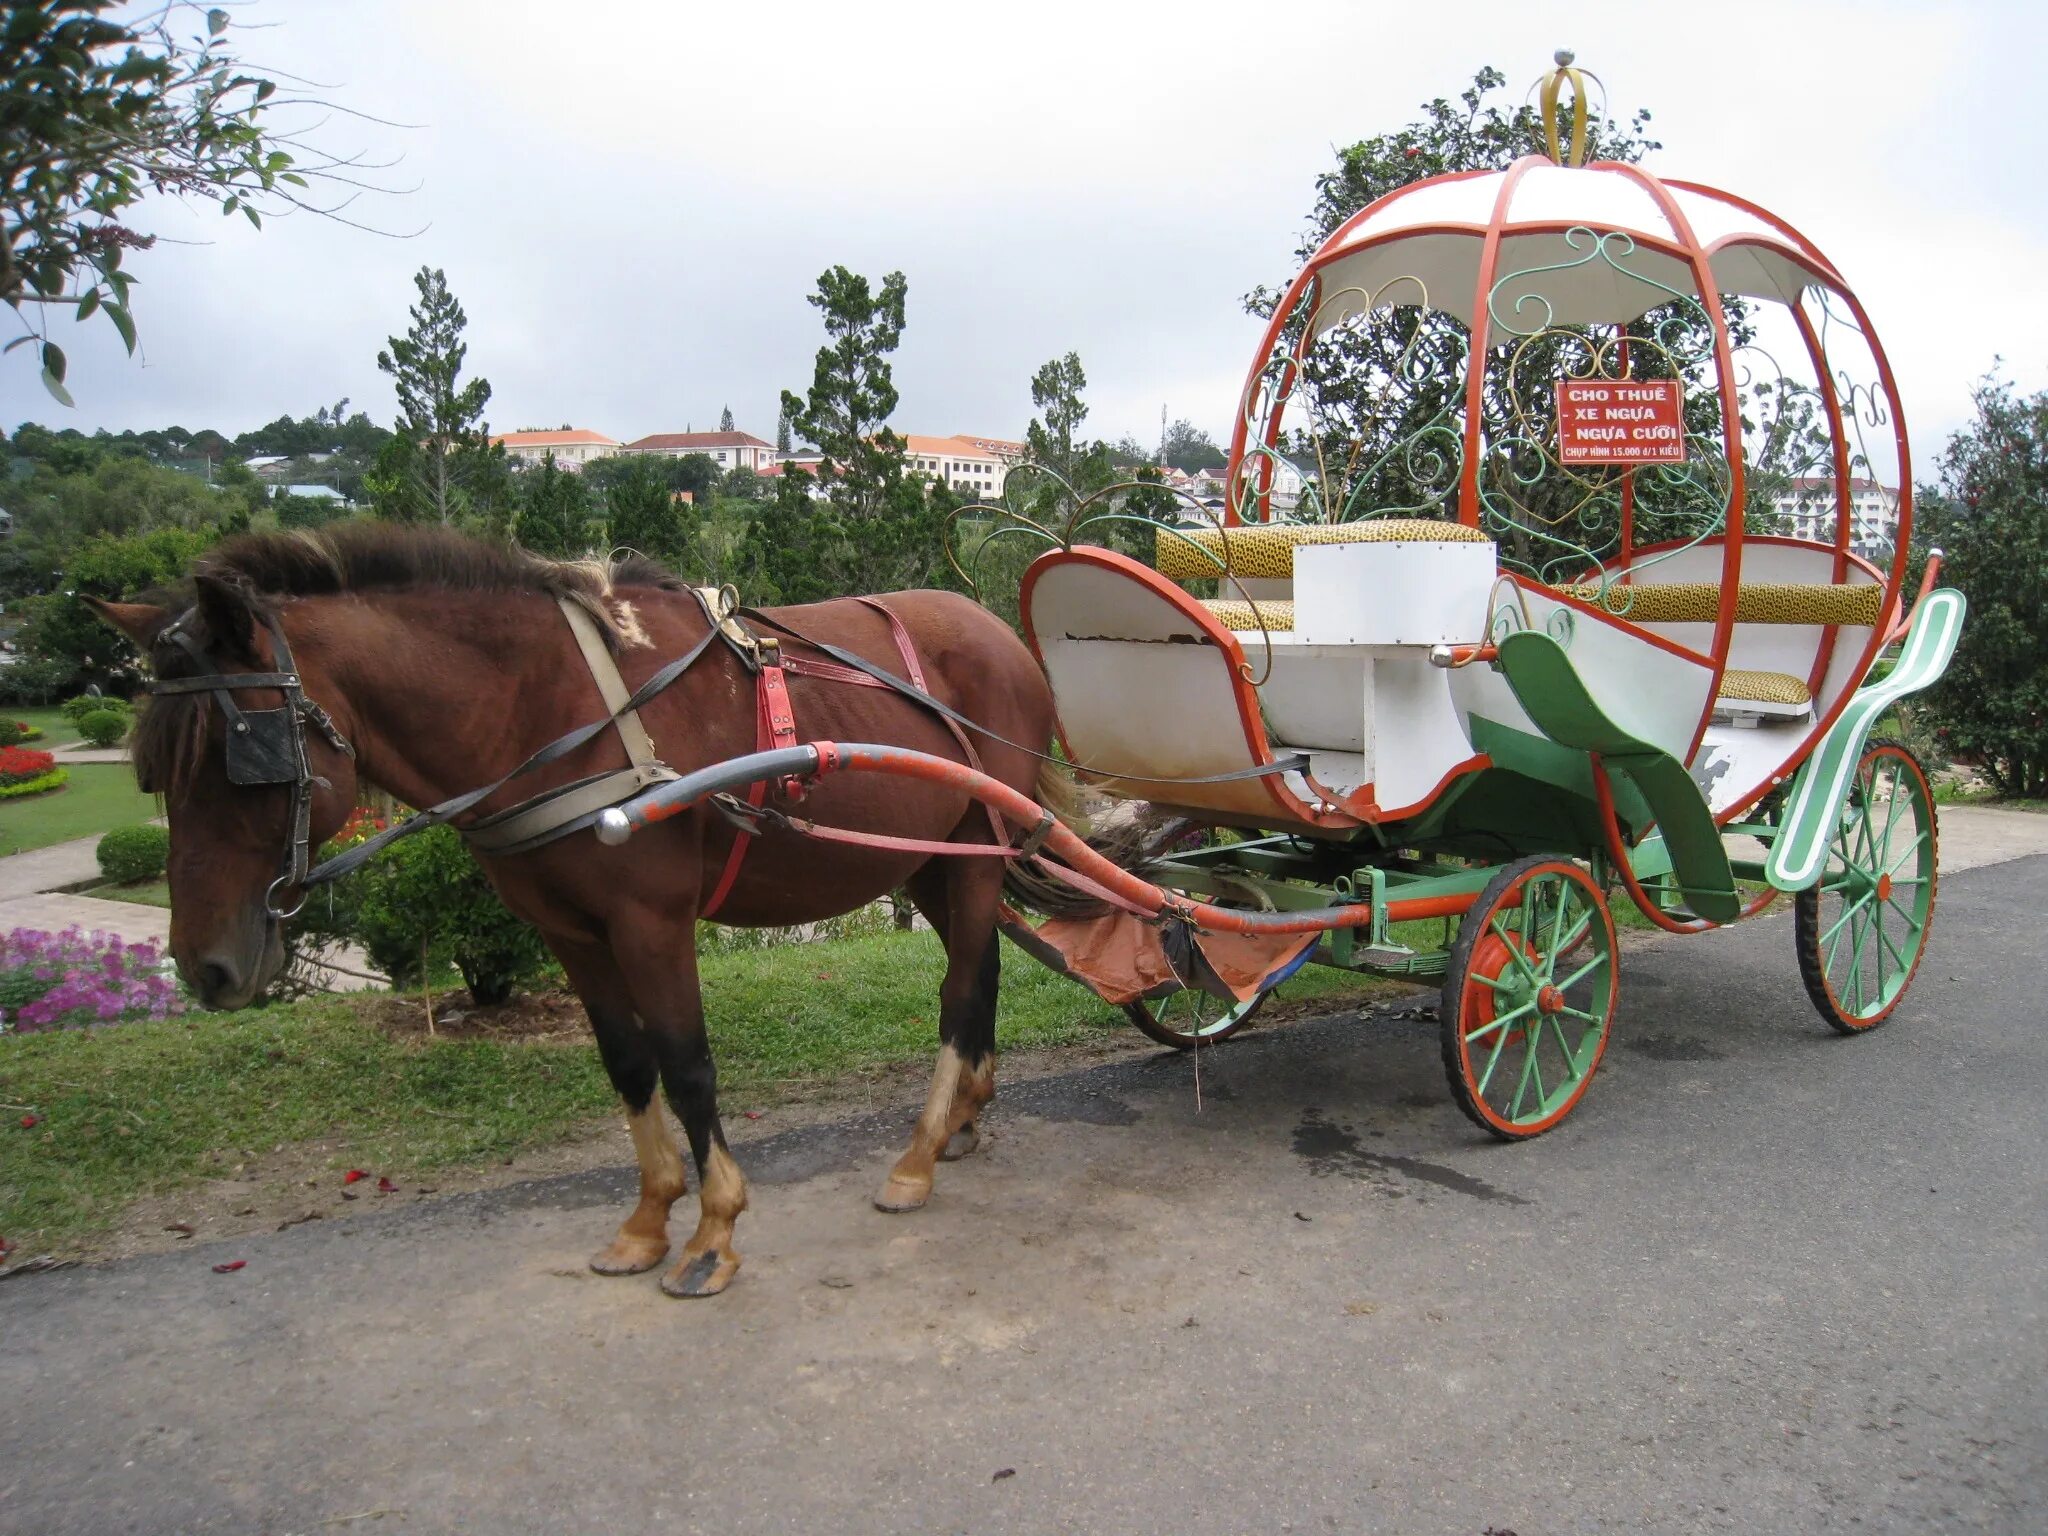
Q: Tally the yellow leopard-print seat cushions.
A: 4